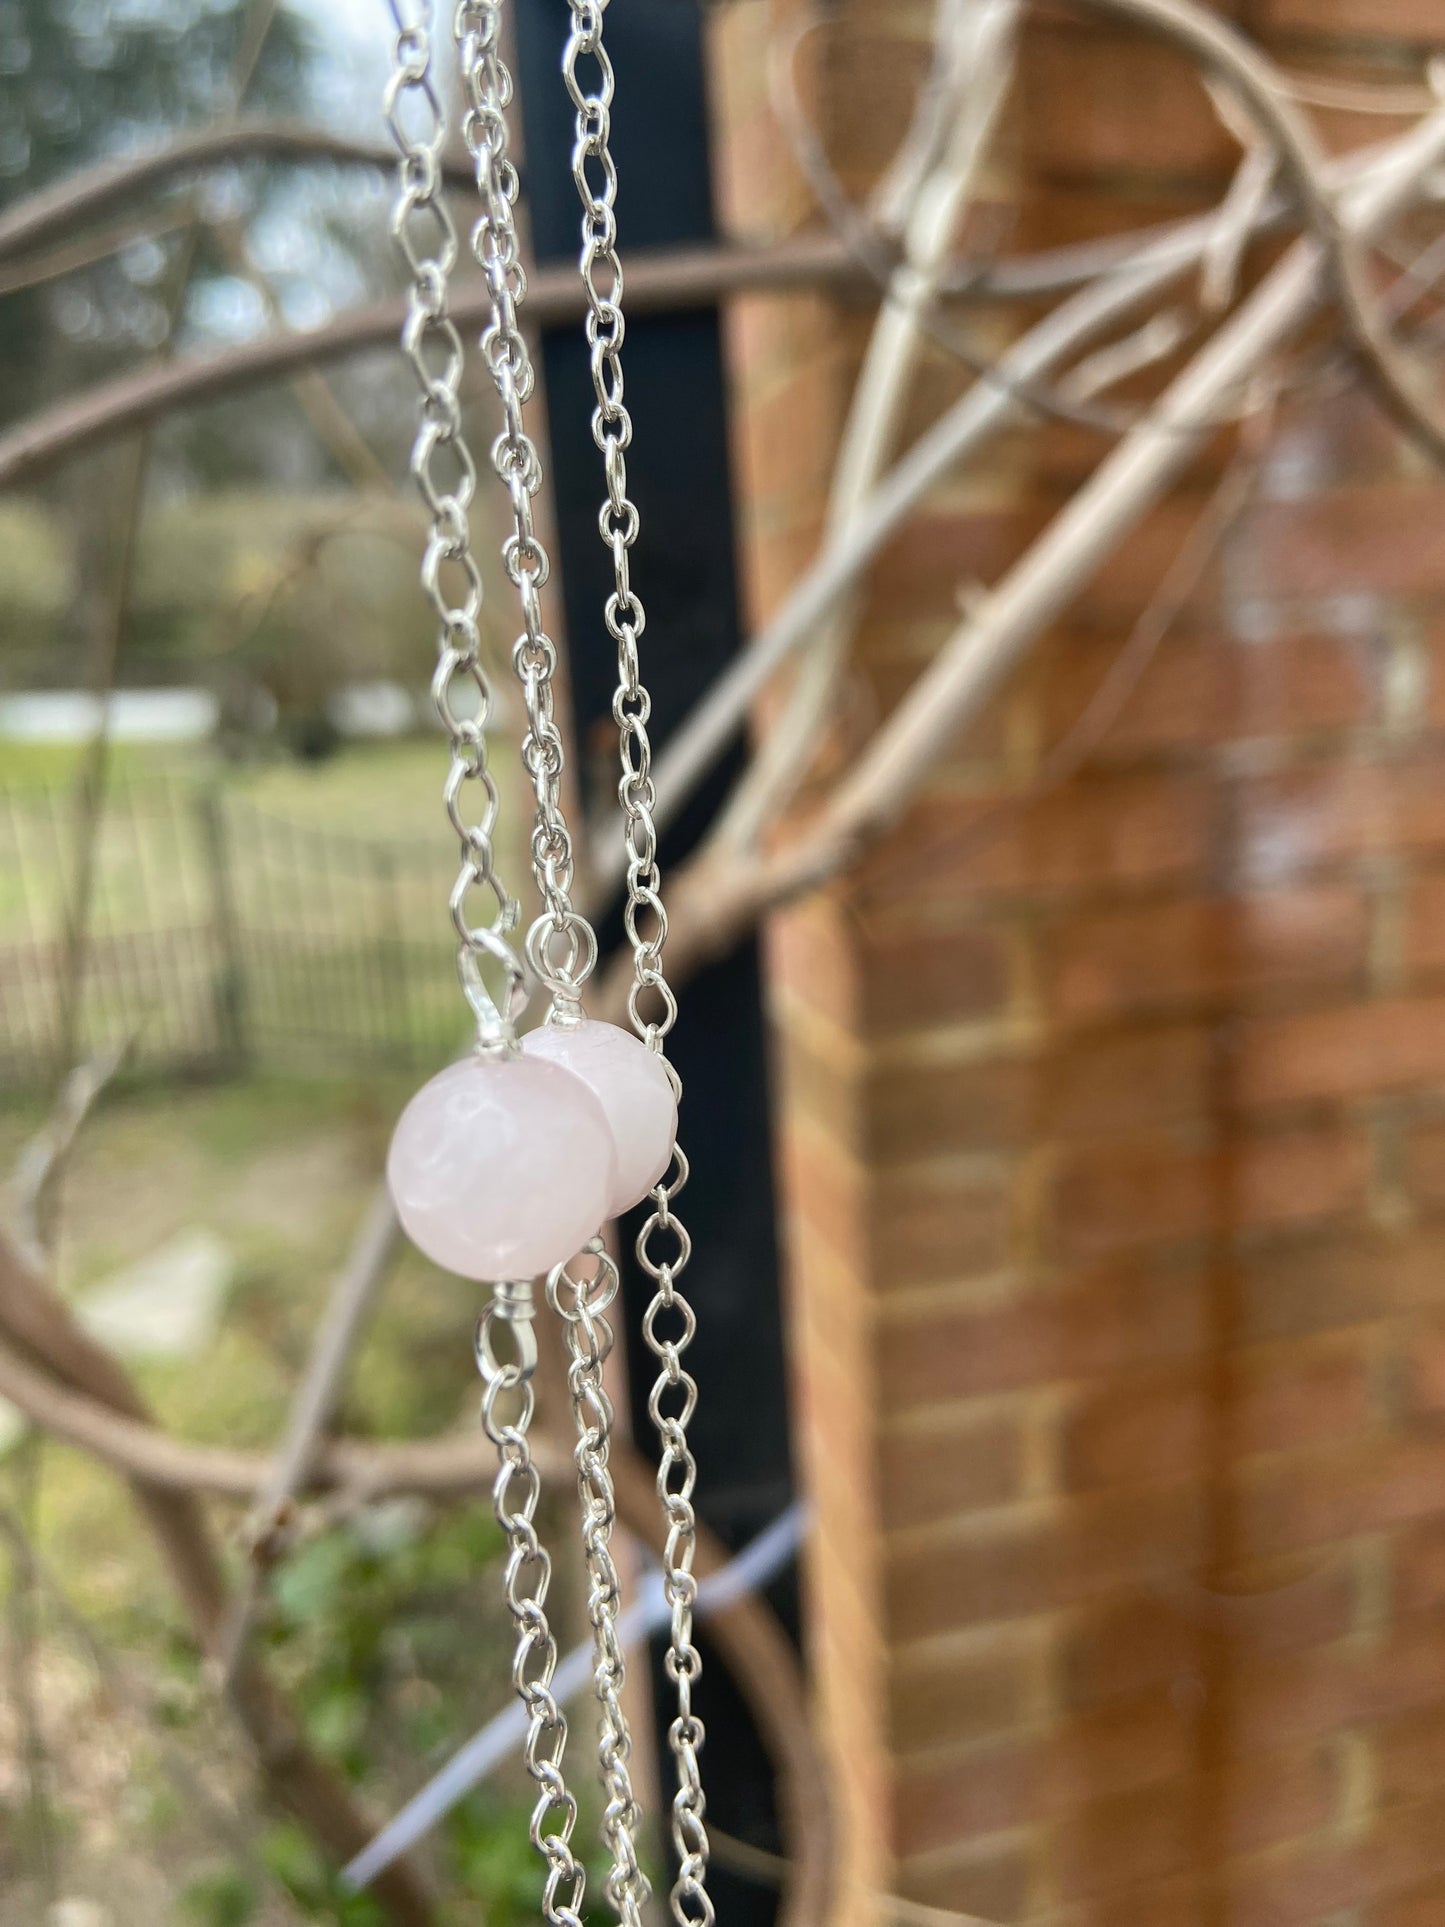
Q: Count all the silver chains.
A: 3